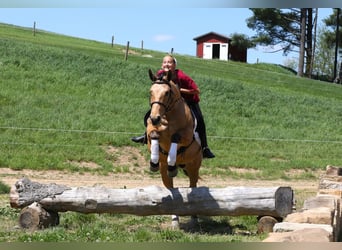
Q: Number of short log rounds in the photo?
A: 2